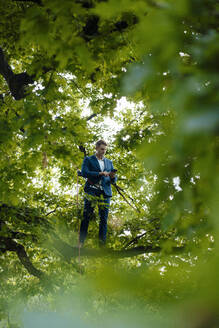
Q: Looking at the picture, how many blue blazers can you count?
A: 1